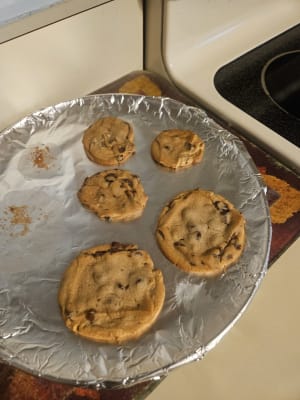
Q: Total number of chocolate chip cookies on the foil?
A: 5